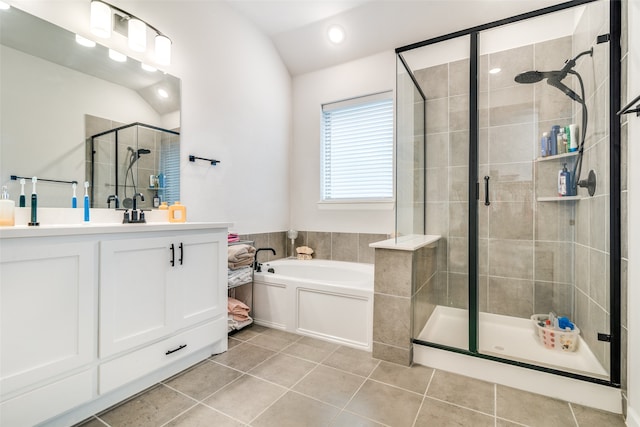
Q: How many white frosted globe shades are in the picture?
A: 3